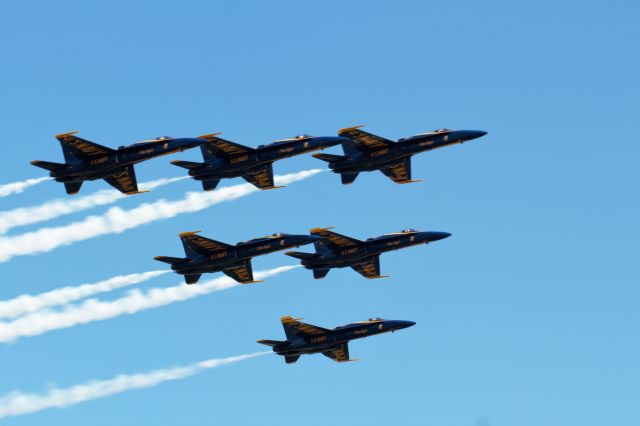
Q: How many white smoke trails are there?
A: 6